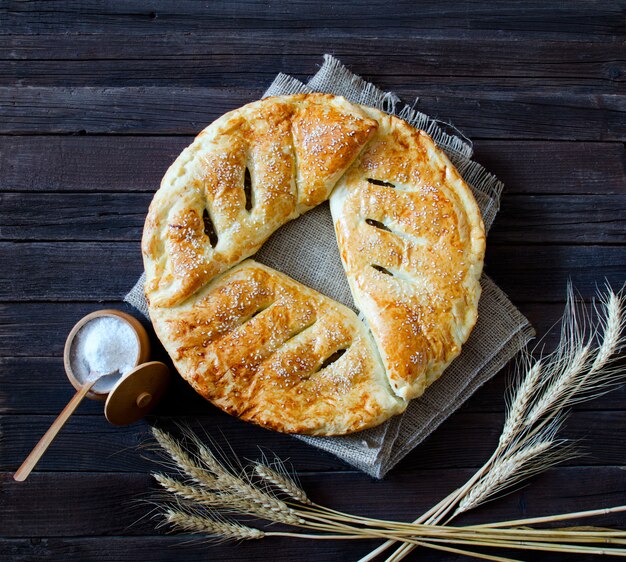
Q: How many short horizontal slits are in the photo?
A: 3